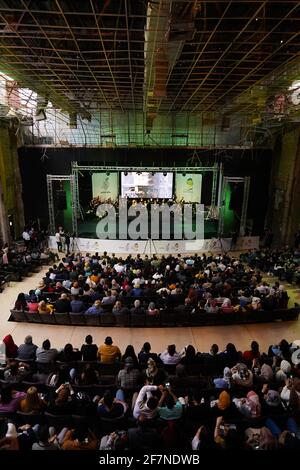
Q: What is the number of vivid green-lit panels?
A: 2